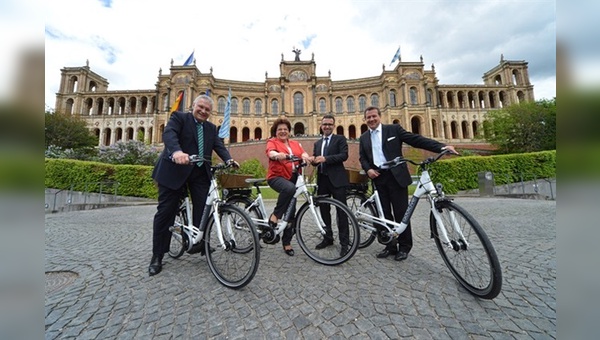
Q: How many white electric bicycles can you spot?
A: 3